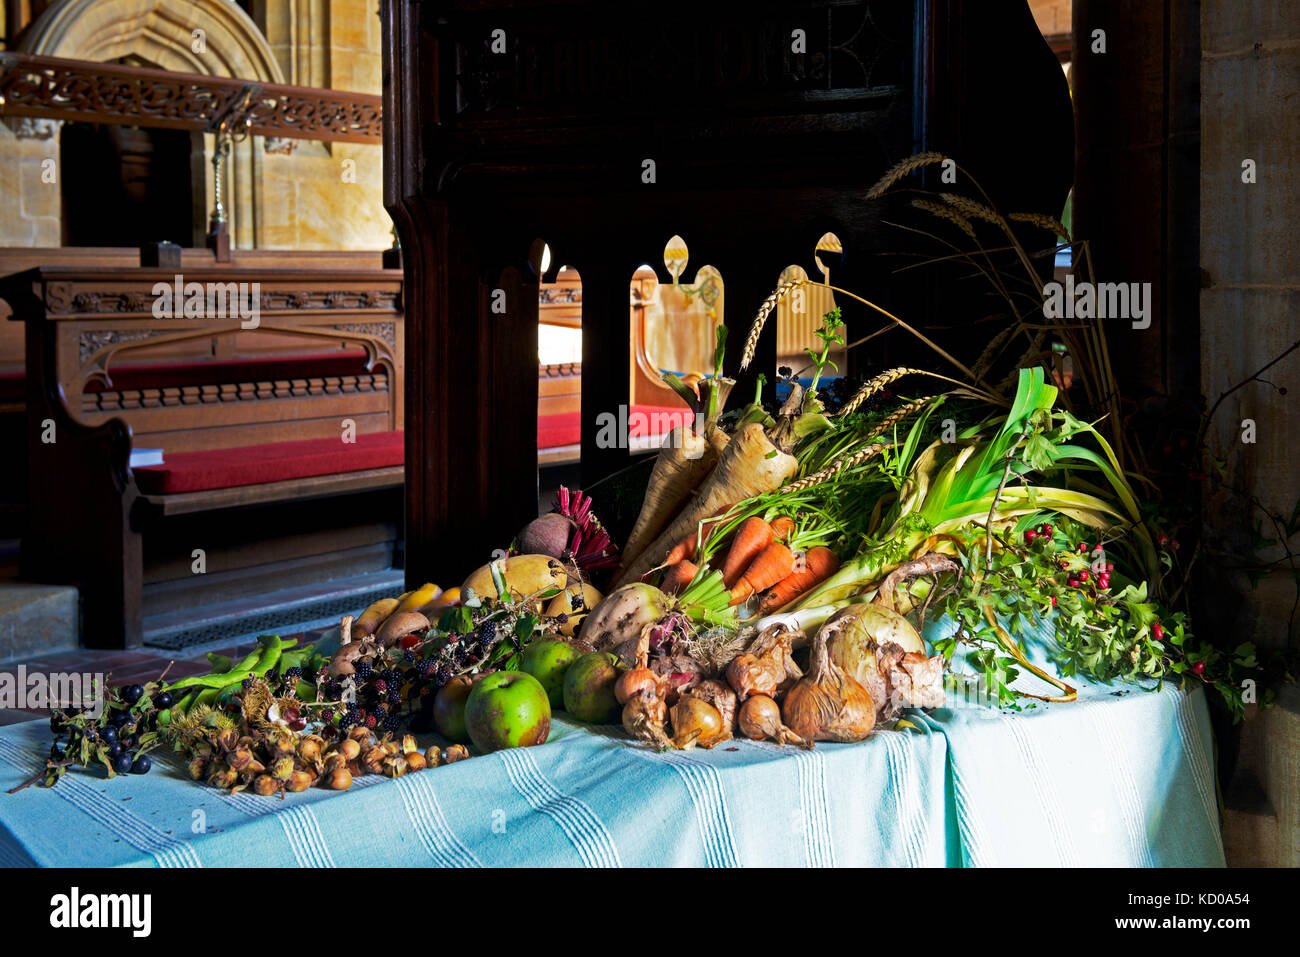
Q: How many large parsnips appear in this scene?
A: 2